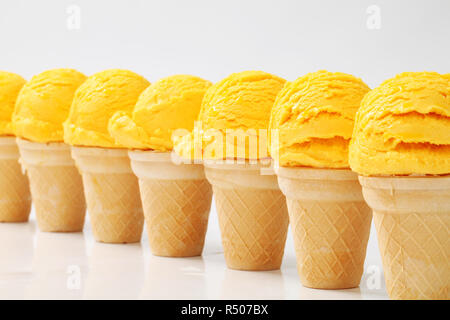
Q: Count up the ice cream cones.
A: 7